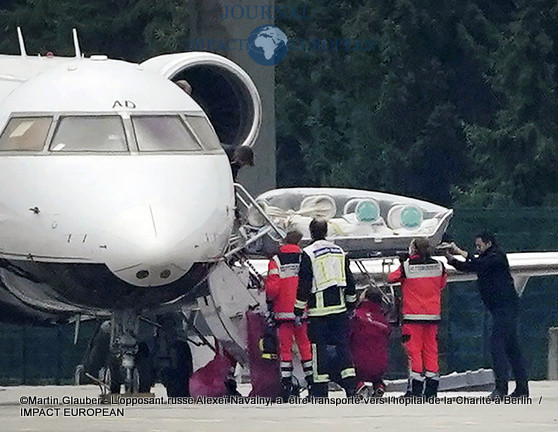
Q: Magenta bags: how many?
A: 2